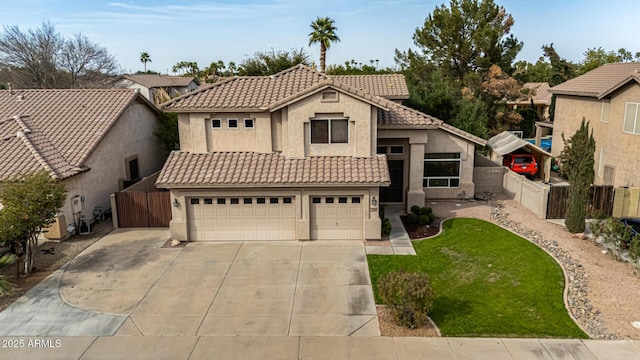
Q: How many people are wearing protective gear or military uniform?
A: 0